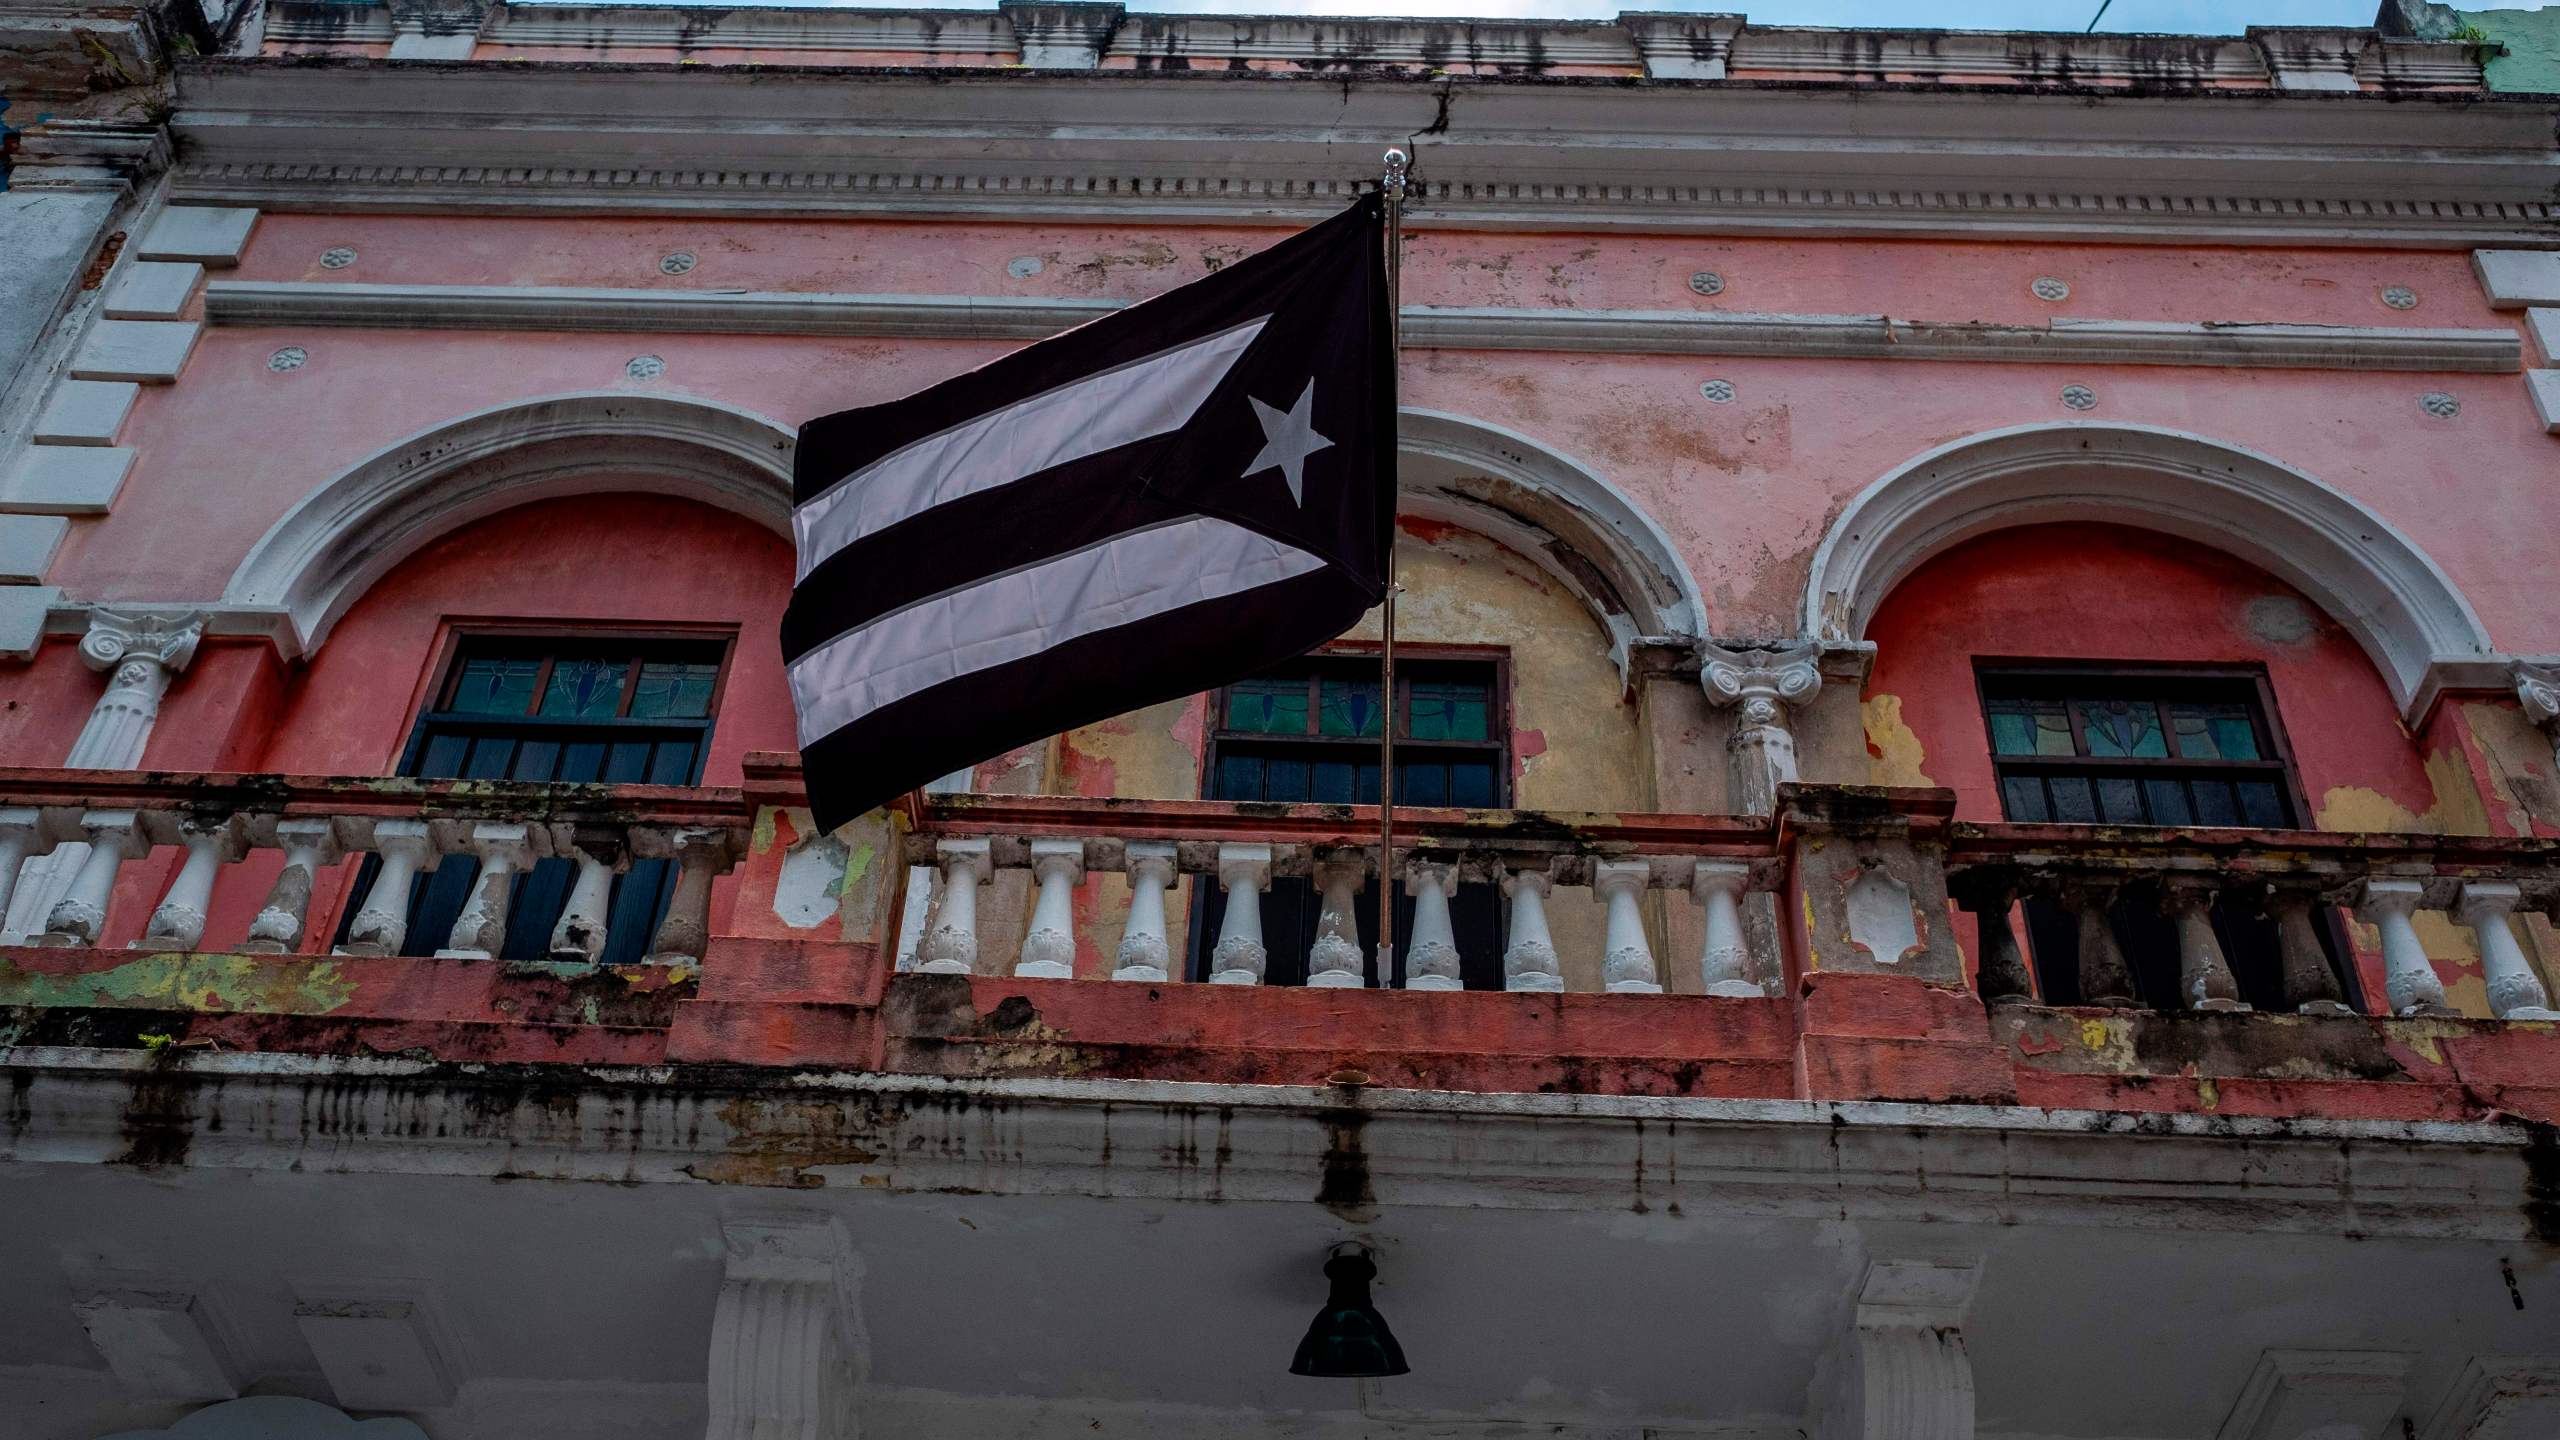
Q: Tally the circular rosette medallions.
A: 11